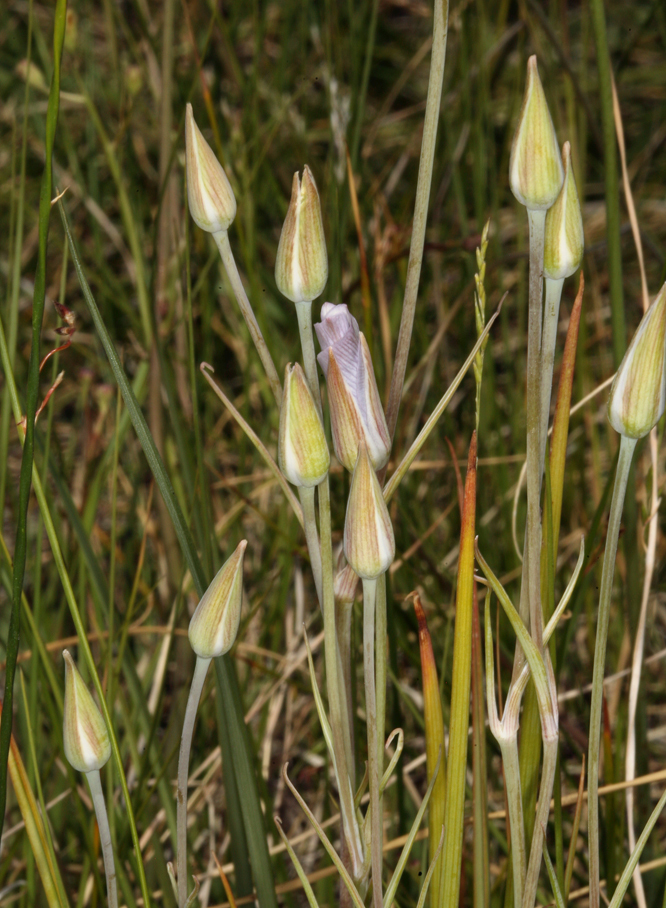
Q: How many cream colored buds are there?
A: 9